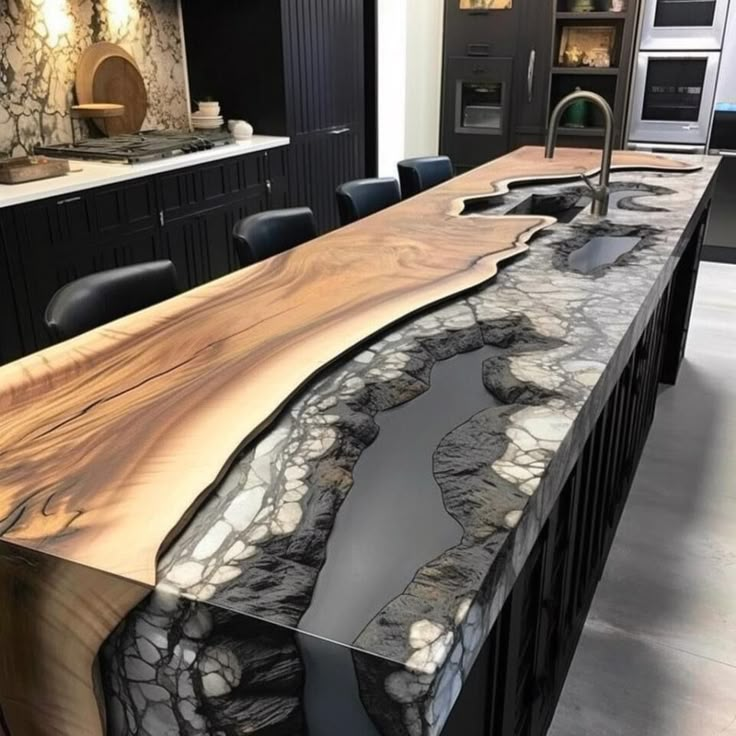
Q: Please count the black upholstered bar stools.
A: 4